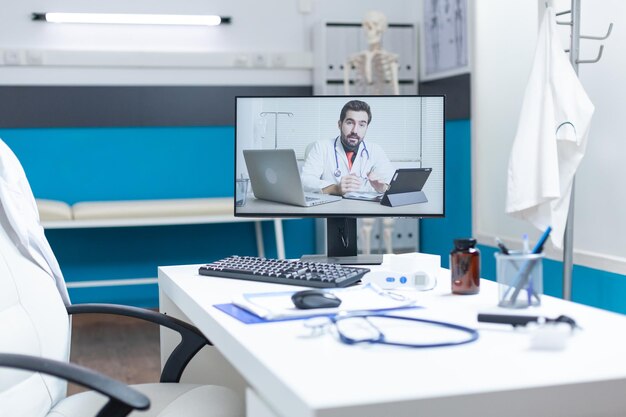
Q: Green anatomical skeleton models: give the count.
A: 0